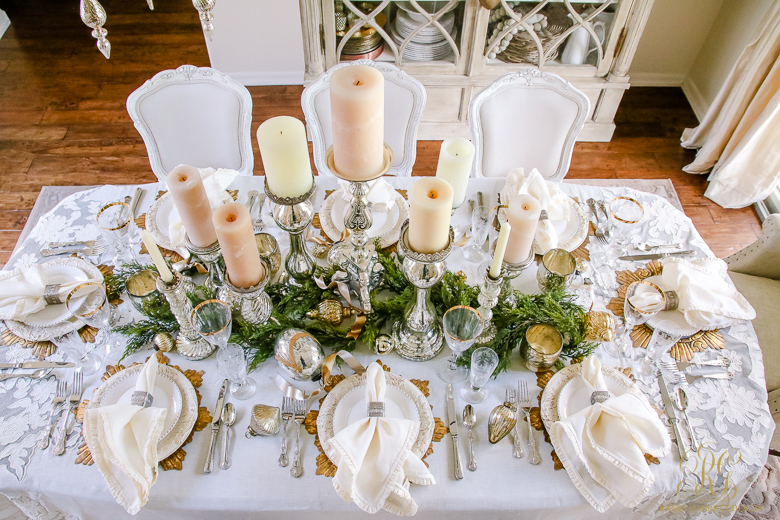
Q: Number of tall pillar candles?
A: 7